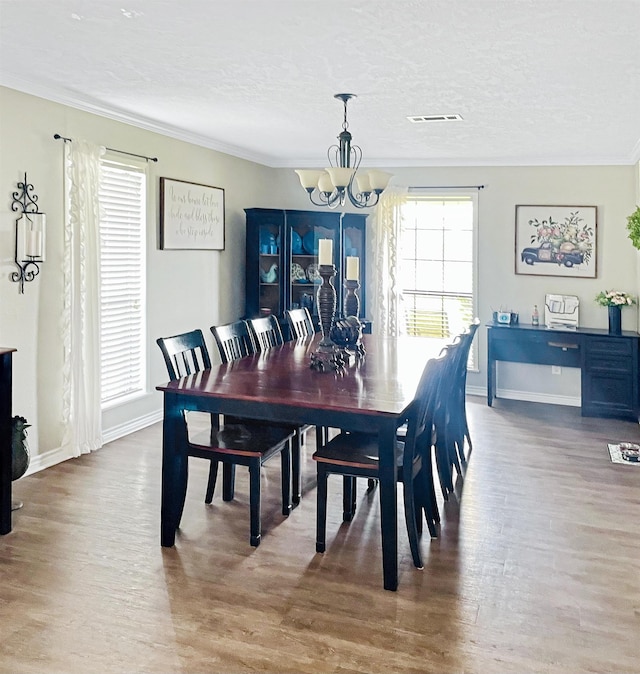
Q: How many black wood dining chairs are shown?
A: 8